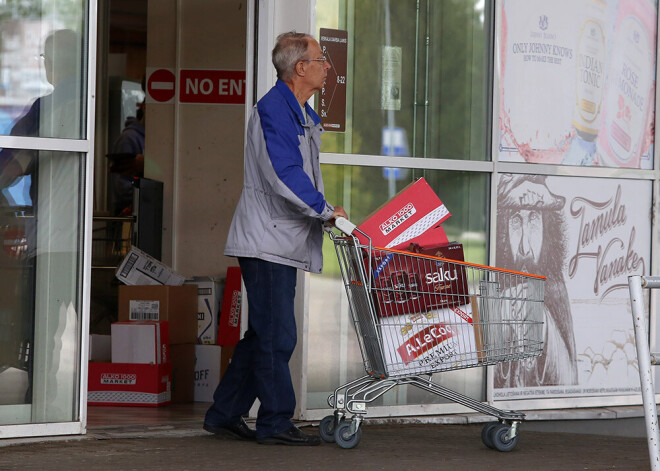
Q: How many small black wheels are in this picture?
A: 4